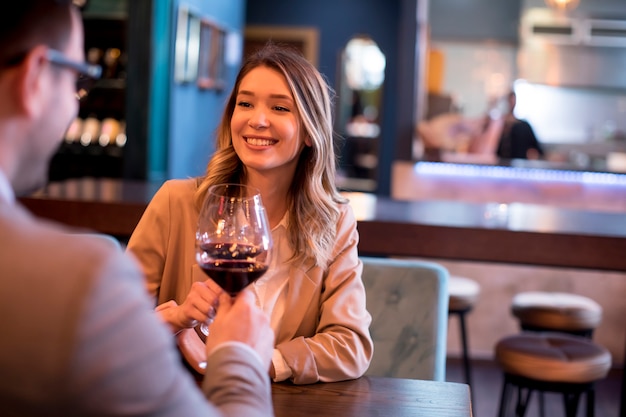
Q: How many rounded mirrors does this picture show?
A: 1